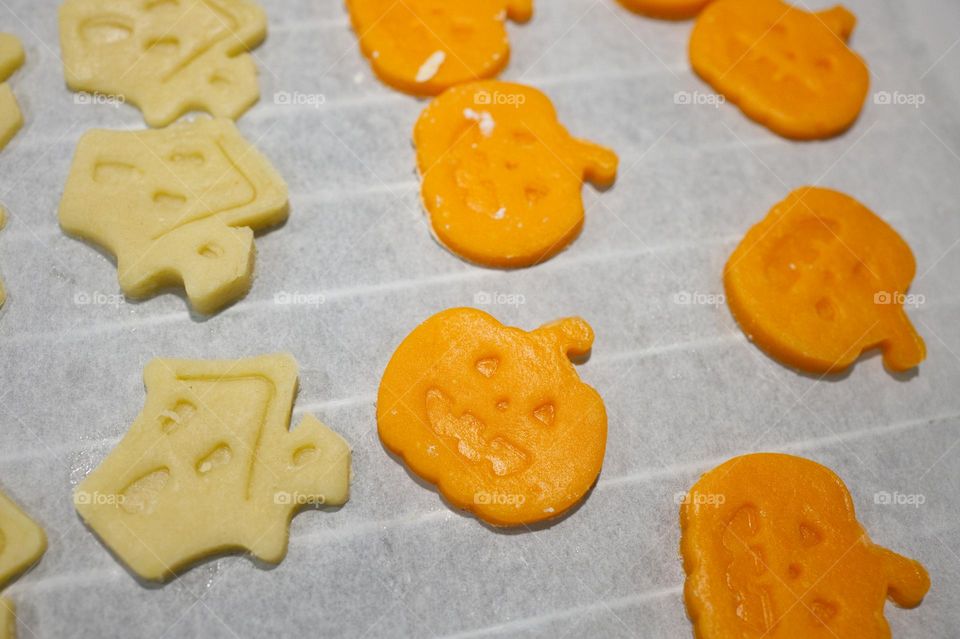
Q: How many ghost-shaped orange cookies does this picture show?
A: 0